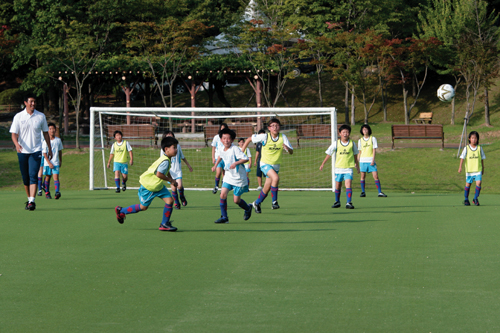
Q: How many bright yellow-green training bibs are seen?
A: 7